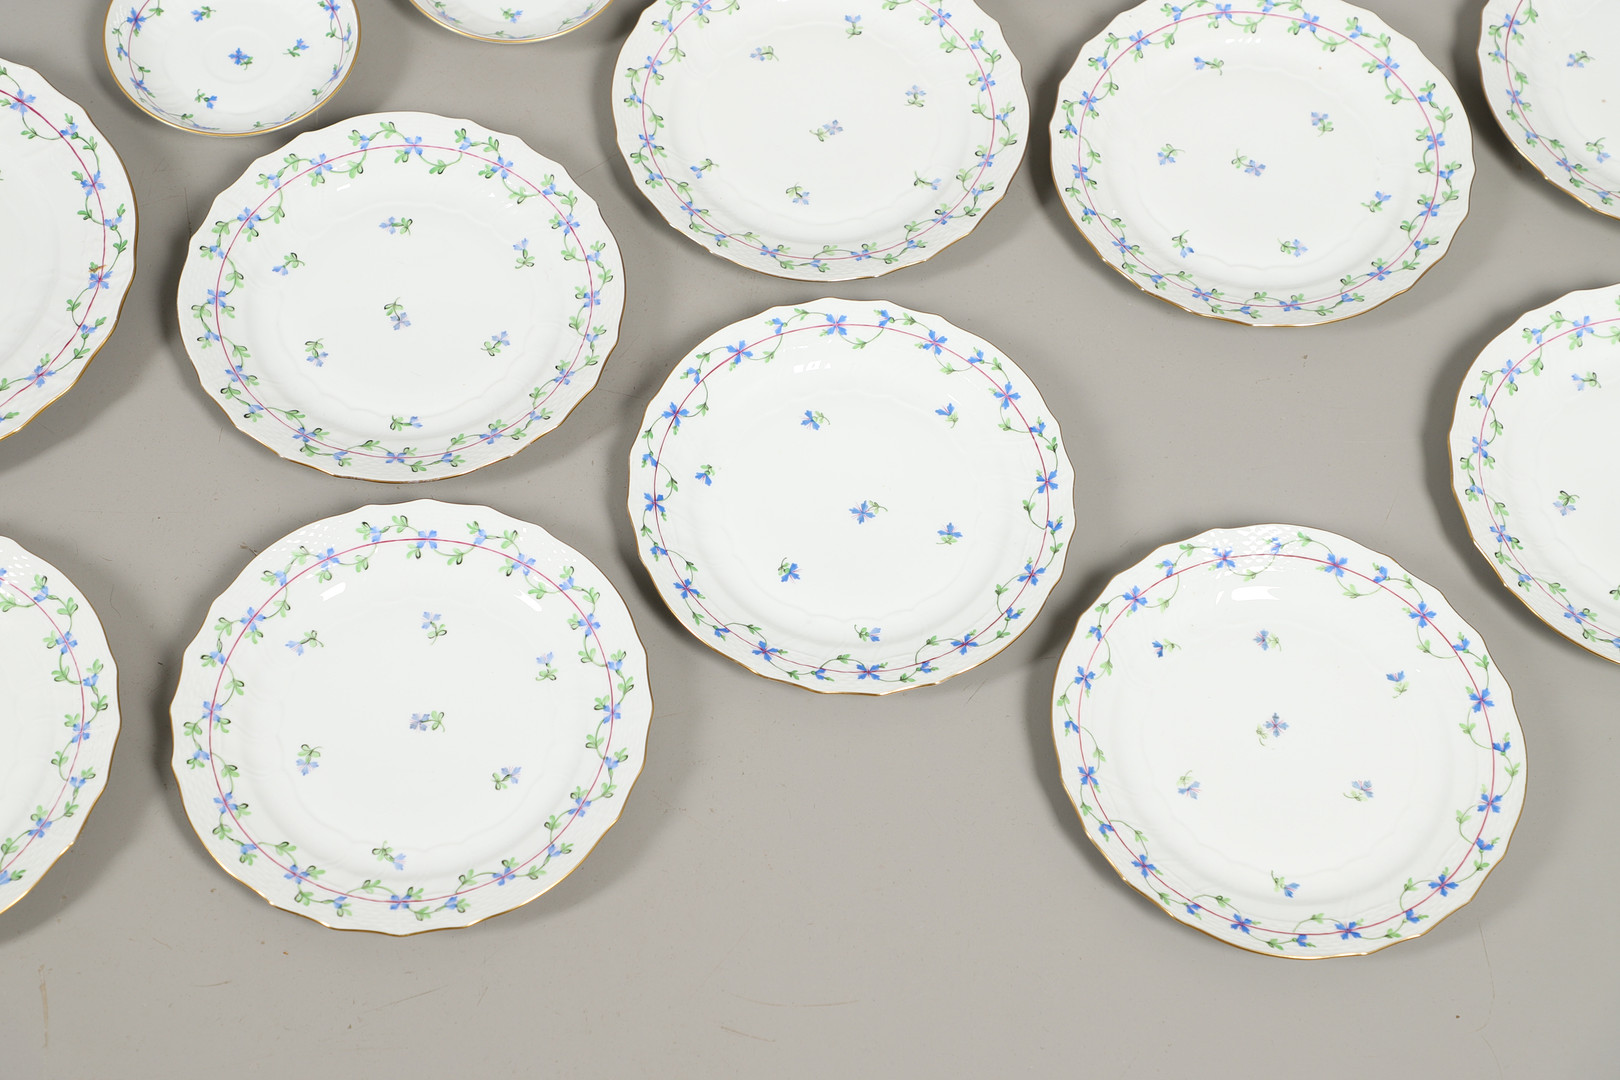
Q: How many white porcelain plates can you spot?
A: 12